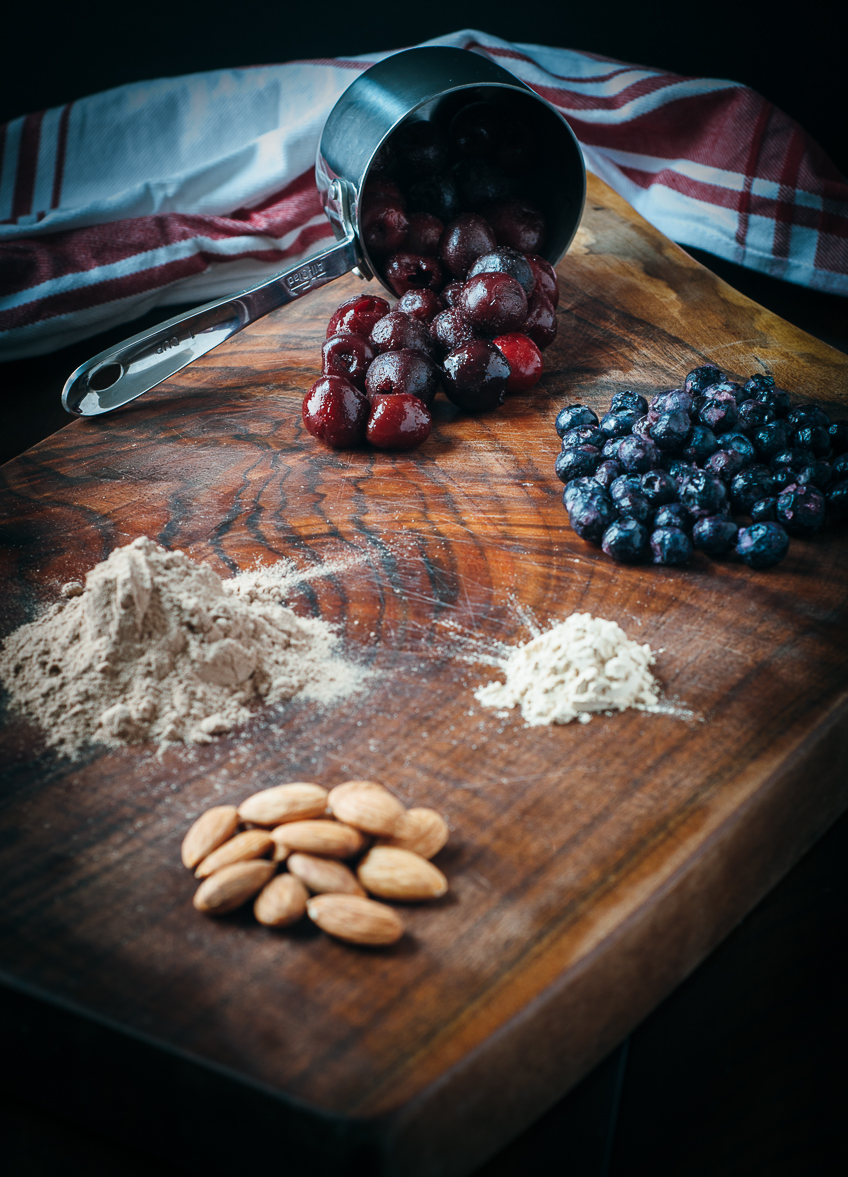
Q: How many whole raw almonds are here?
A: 11